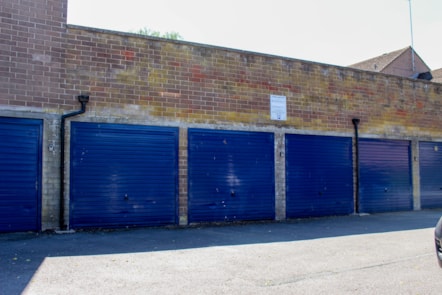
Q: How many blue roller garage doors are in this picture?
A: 6